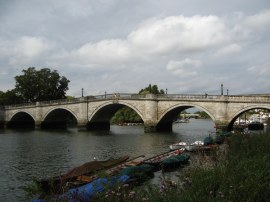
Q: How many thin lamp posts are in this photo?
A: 5